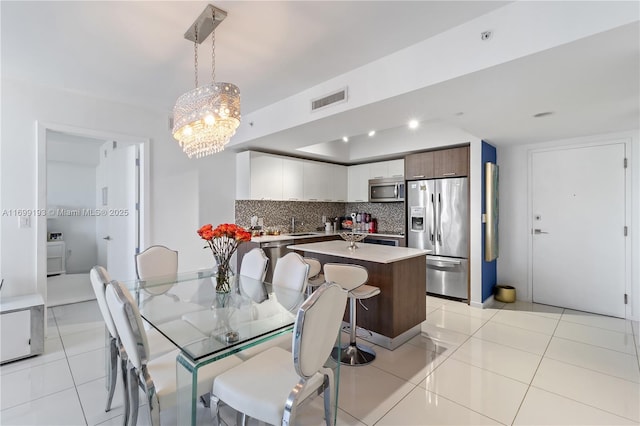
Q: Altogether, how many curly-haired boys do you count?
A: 0